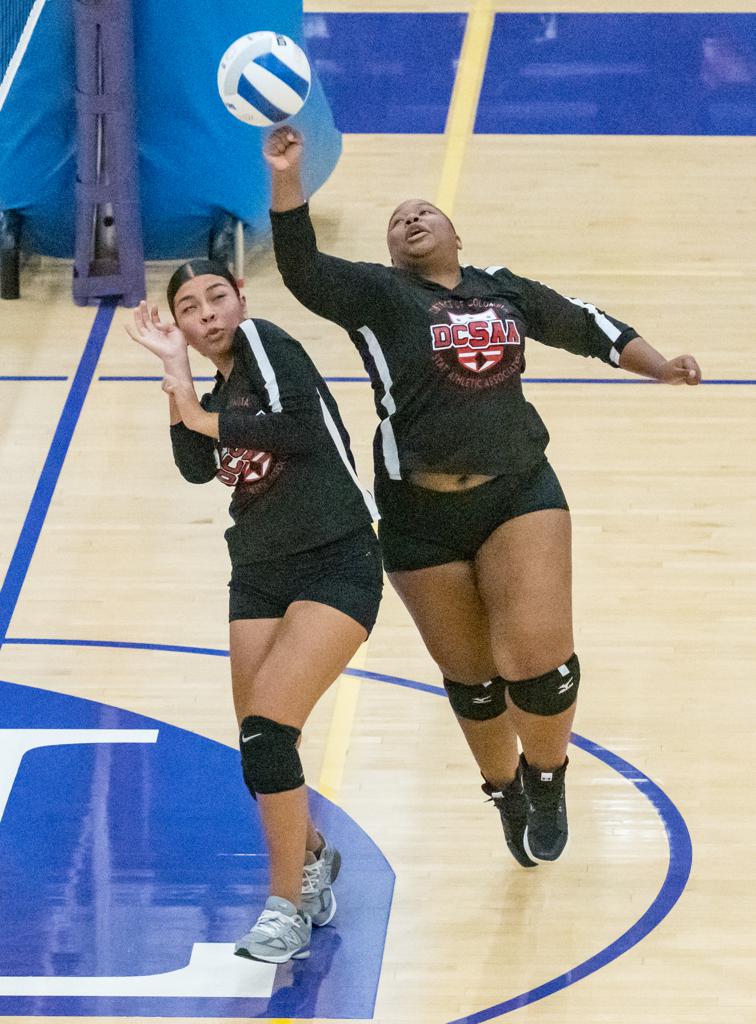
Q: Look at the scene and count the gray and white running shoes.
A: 2